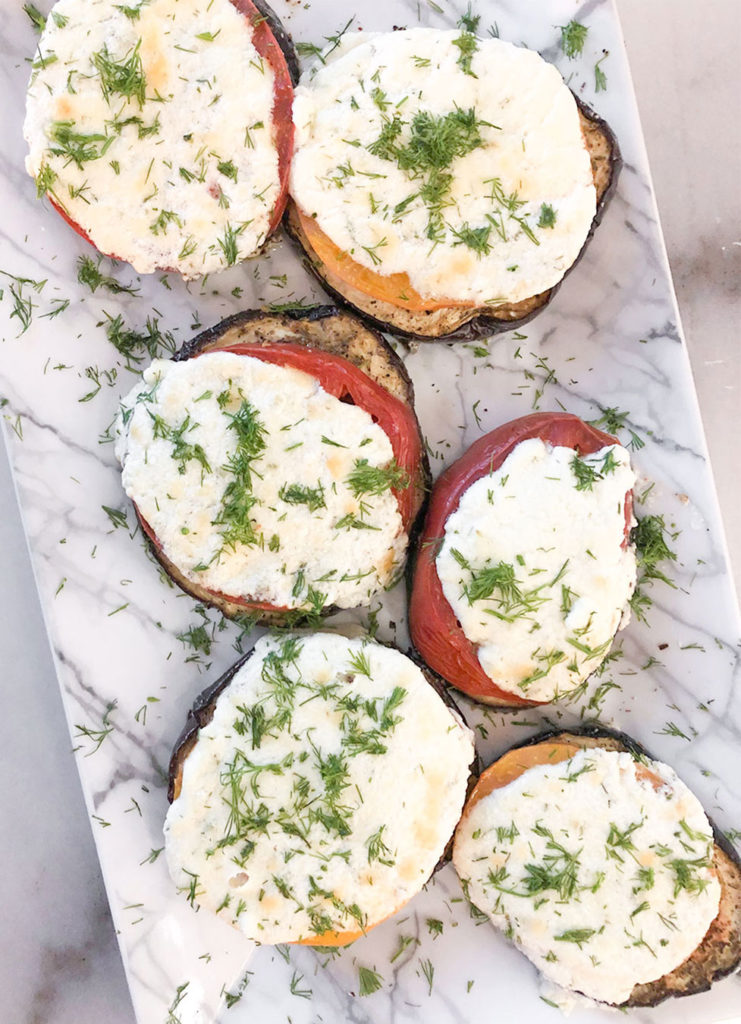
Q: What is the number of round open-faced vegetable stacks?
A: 6